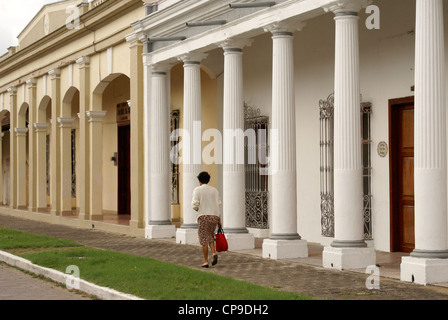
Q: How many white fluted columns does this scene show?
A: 6